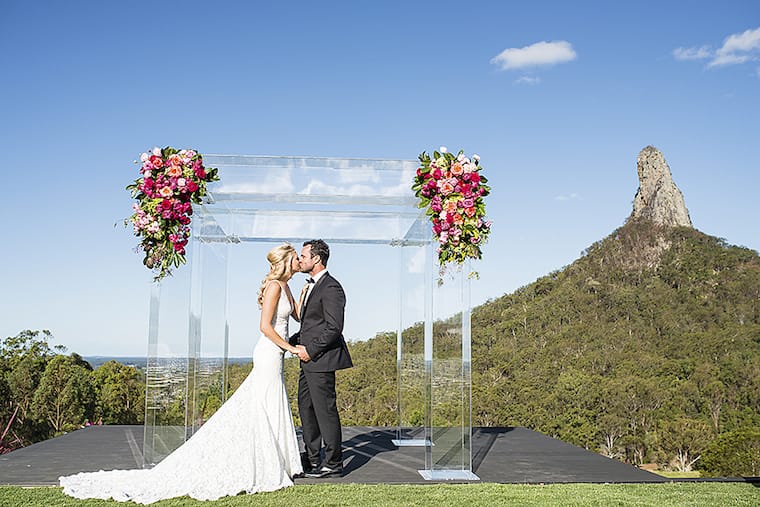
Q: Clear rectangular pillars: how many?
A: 4